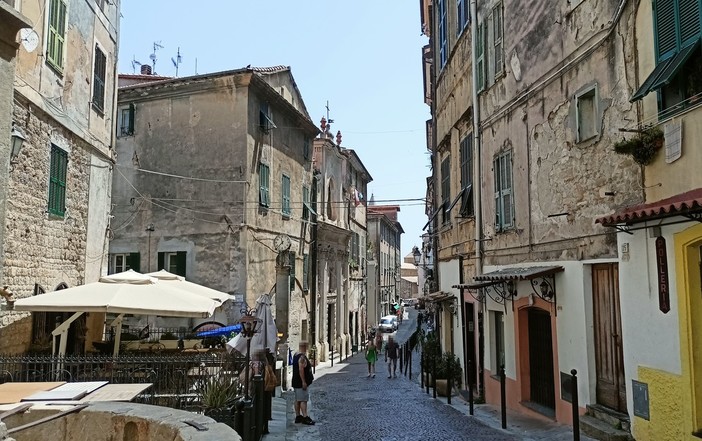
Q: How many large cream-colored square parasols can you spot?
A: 2